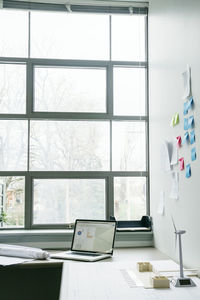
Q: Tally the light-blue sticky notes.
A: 8